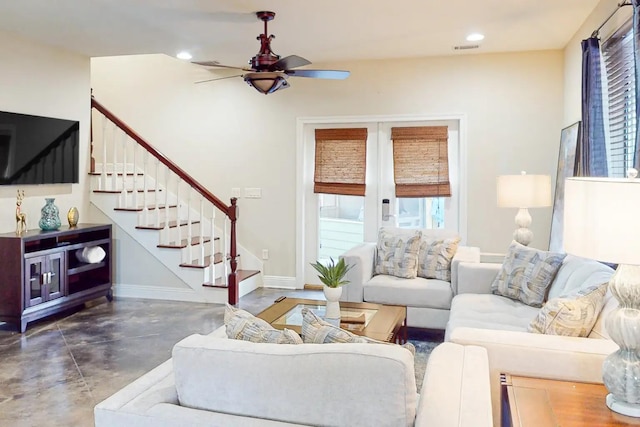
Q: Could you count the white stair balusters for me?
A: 12